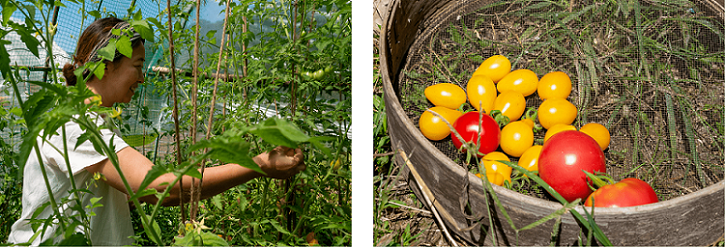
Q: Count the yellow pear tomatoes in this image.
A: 14